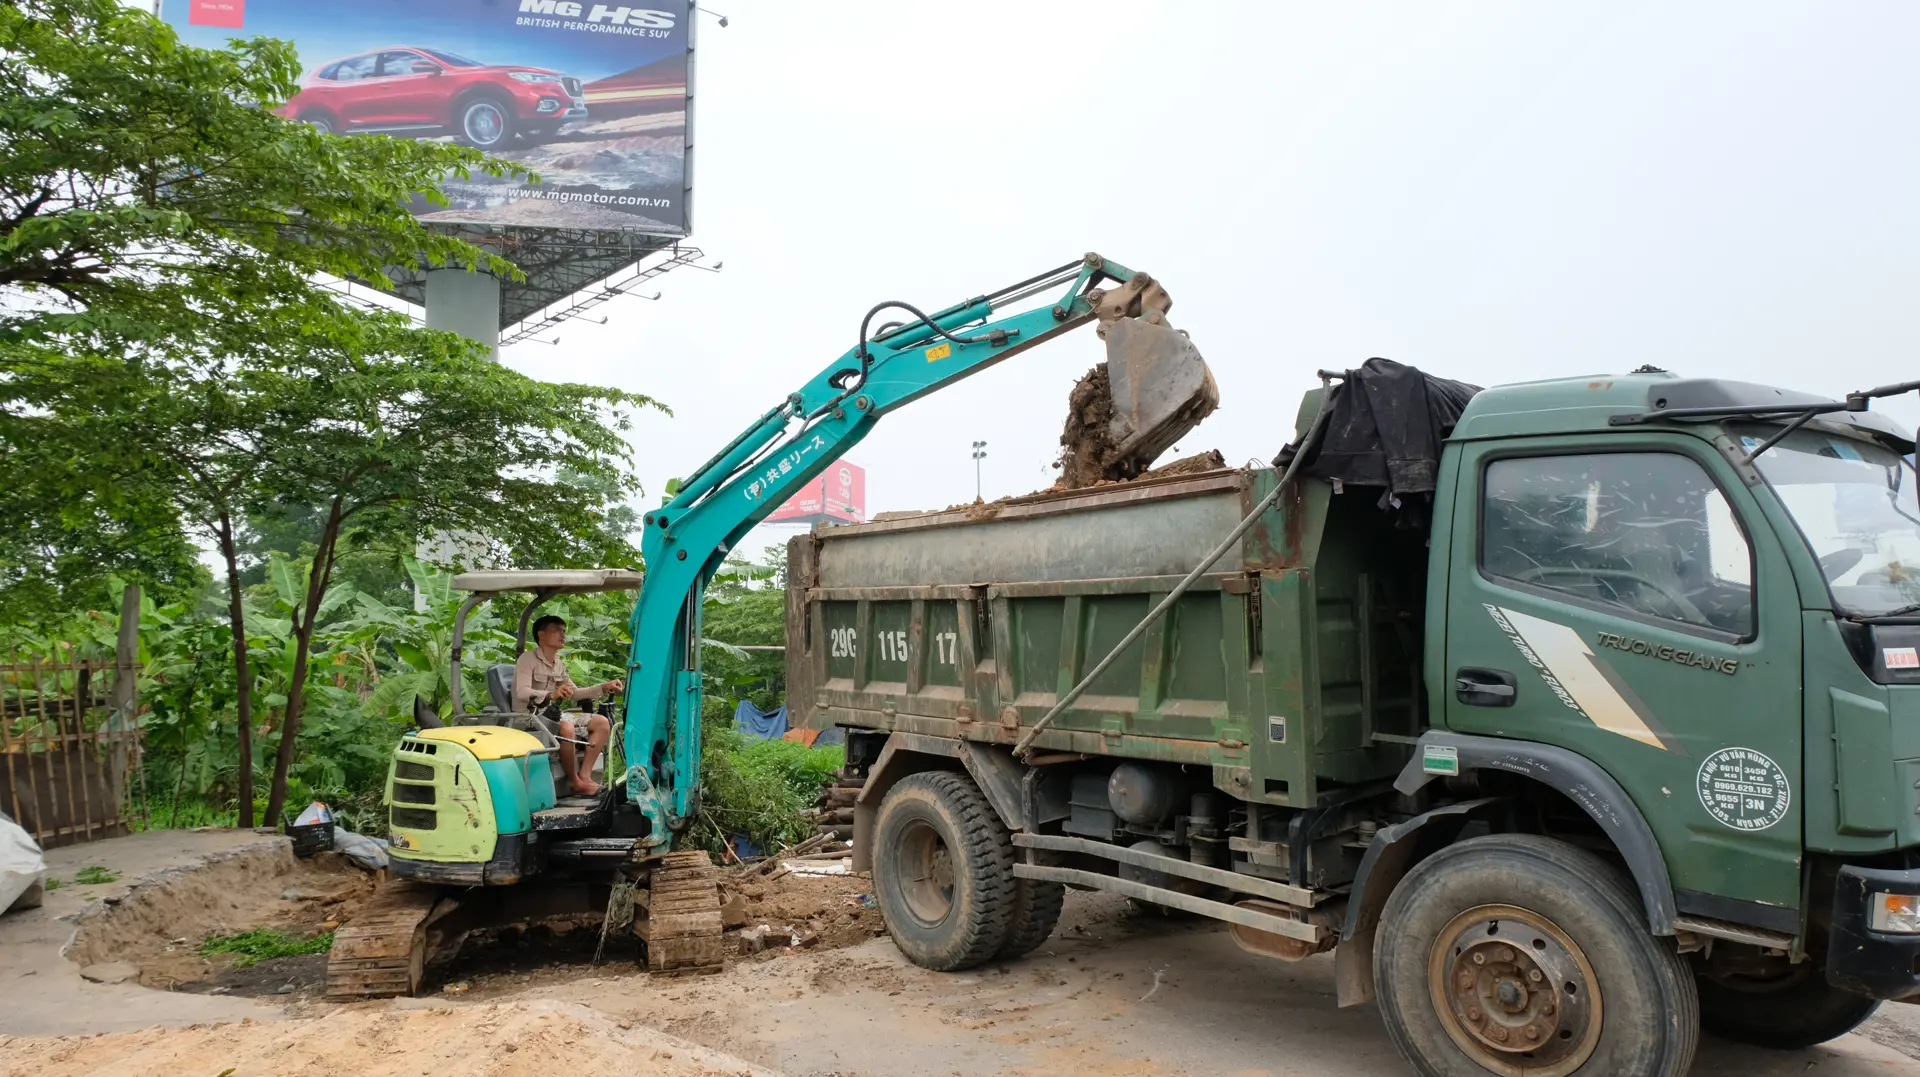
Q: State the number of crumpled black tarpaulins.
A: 1